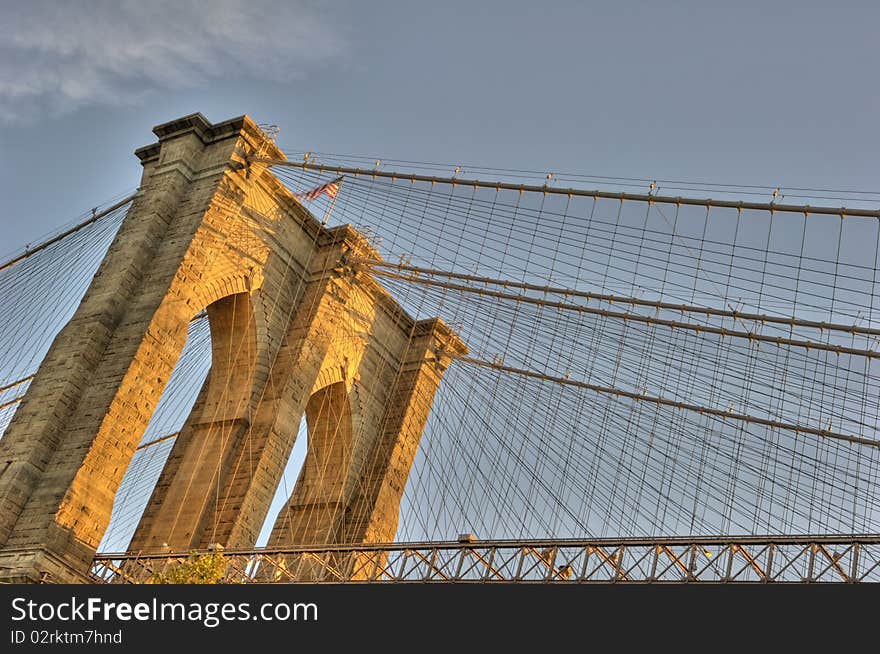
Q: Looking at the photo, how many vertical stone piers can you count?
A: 3